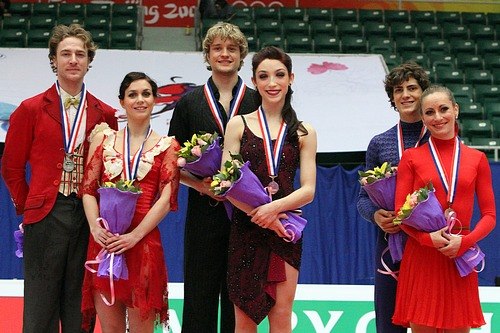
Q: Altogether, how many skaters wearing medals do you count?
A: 6